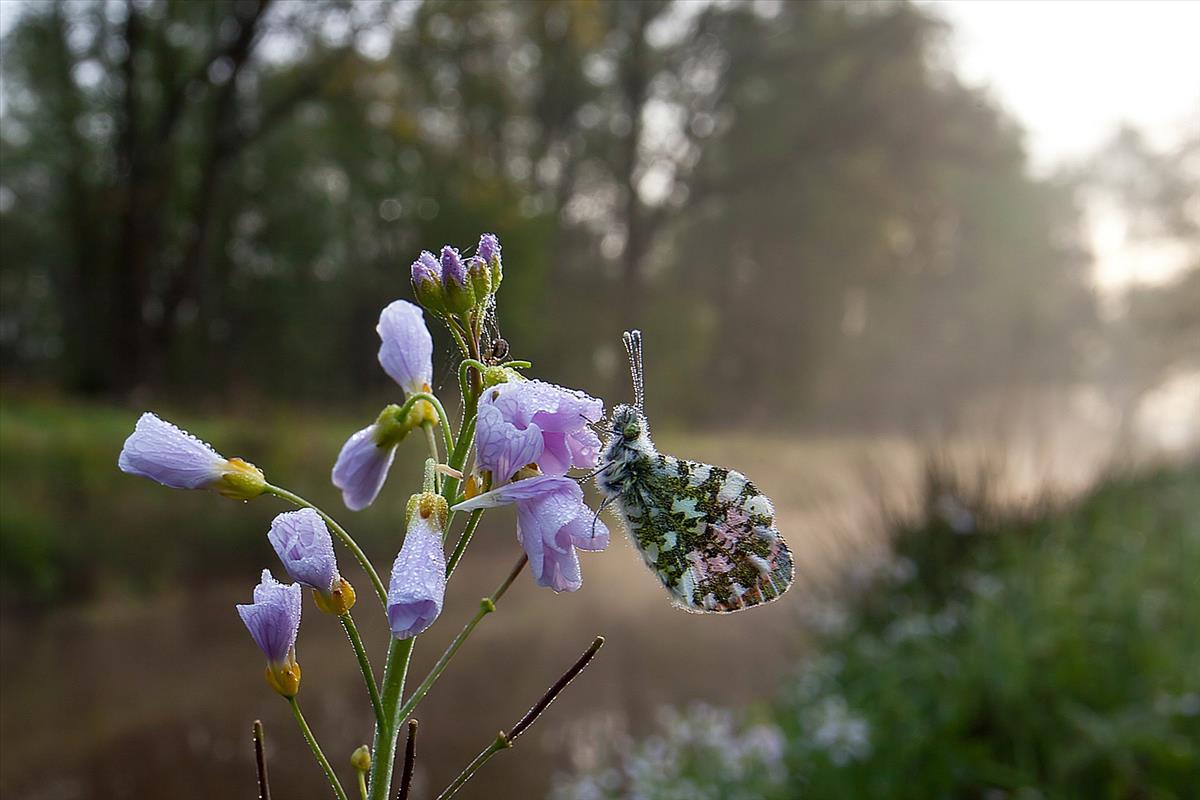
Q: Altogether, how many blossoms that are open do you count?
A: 2